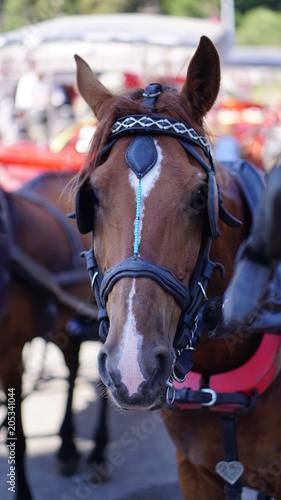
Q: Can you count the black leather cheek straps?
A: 2